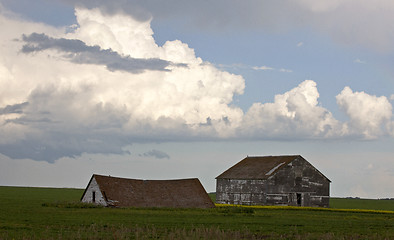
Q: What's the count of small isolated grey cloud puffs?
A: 1